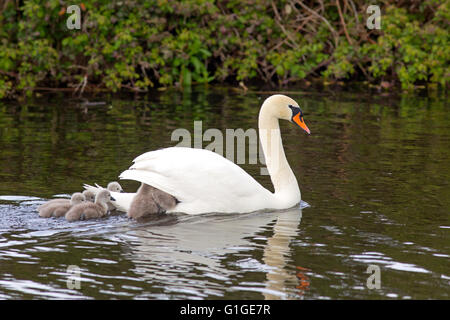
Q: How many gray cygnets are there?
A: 5